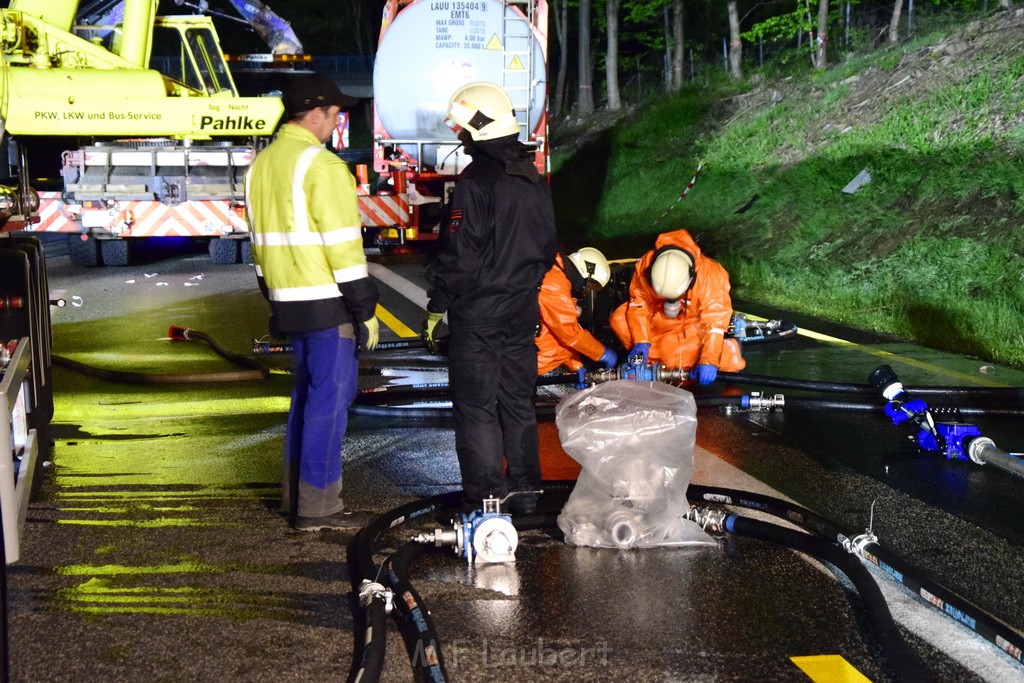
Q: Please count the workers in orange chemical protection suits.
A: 2